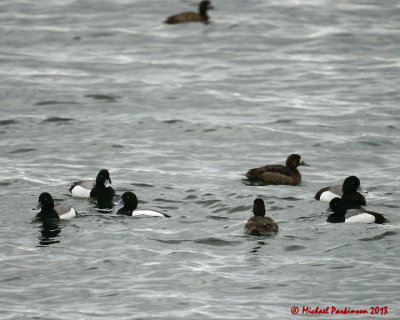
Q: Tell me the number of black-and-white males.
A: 5